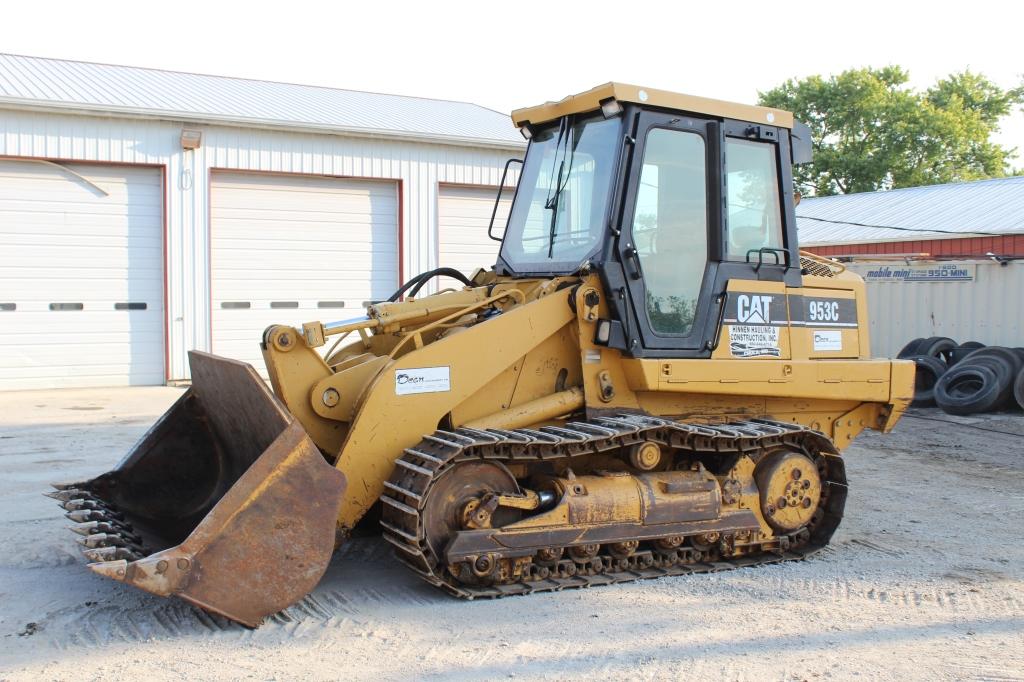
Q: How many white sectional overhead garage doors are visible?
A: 3